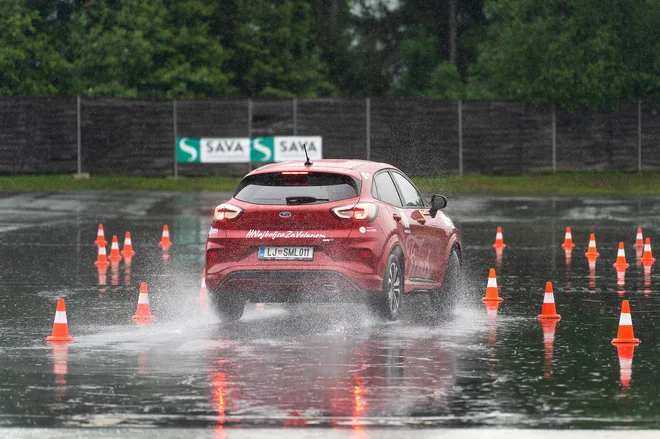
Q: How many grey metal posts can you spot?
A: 8